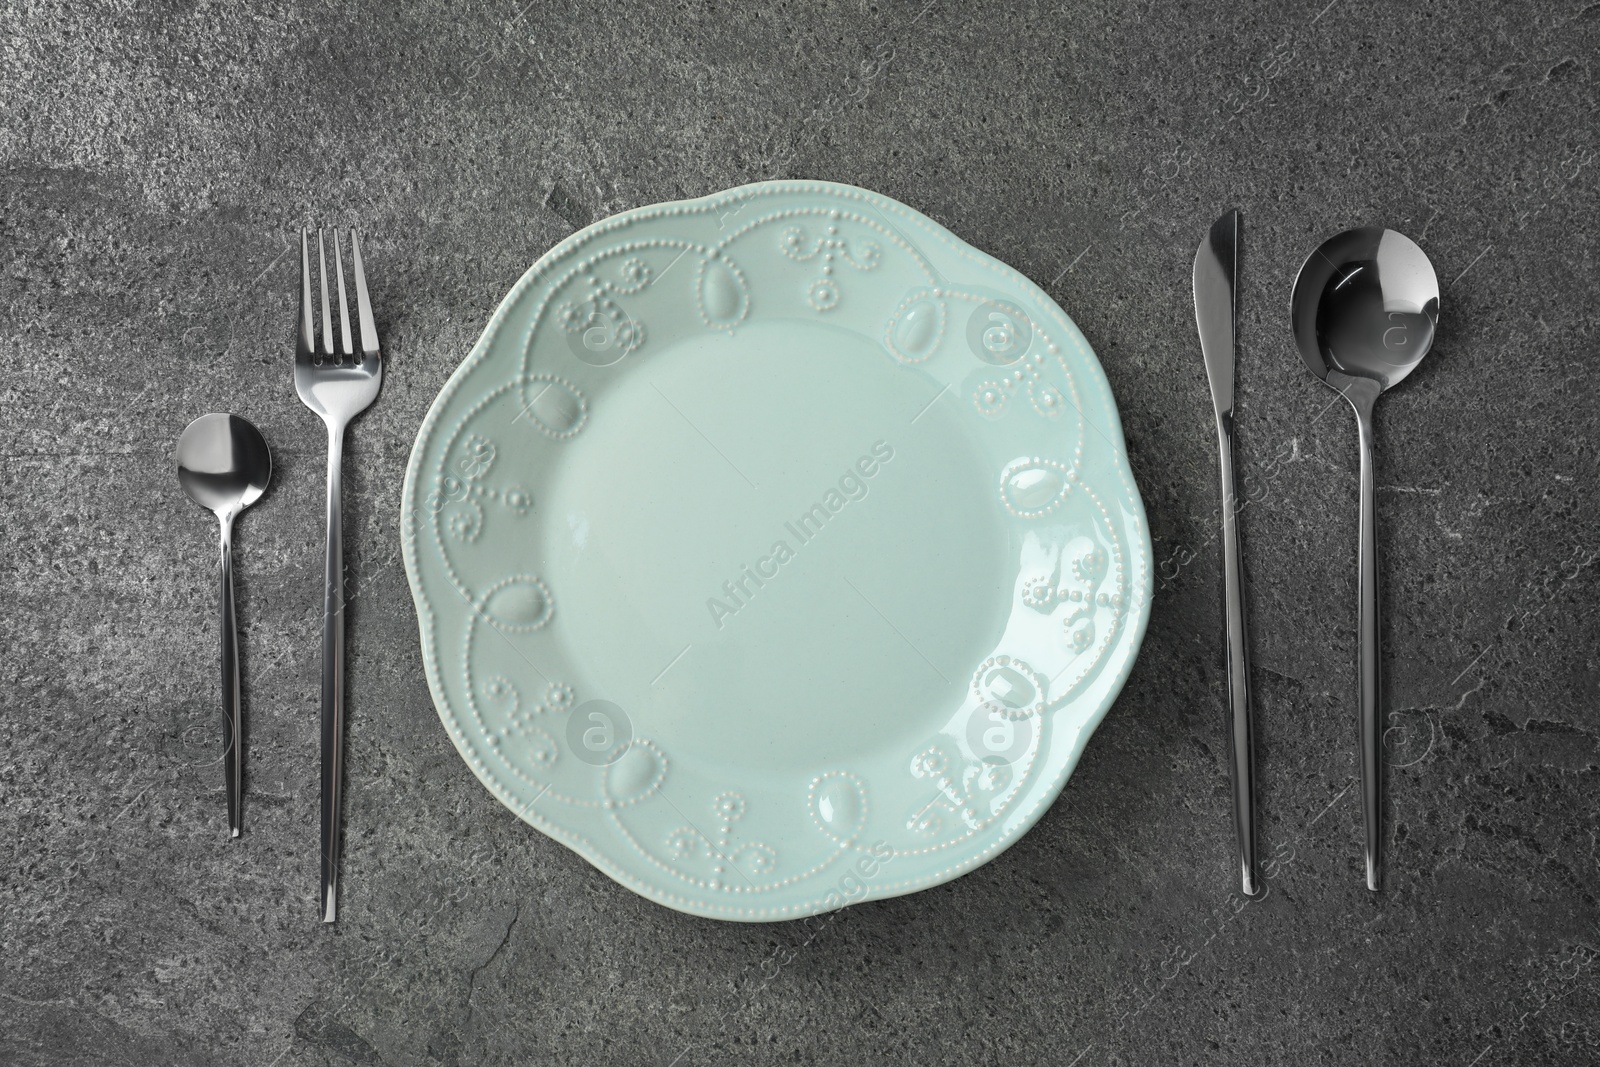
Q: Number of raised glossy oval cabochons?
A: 8